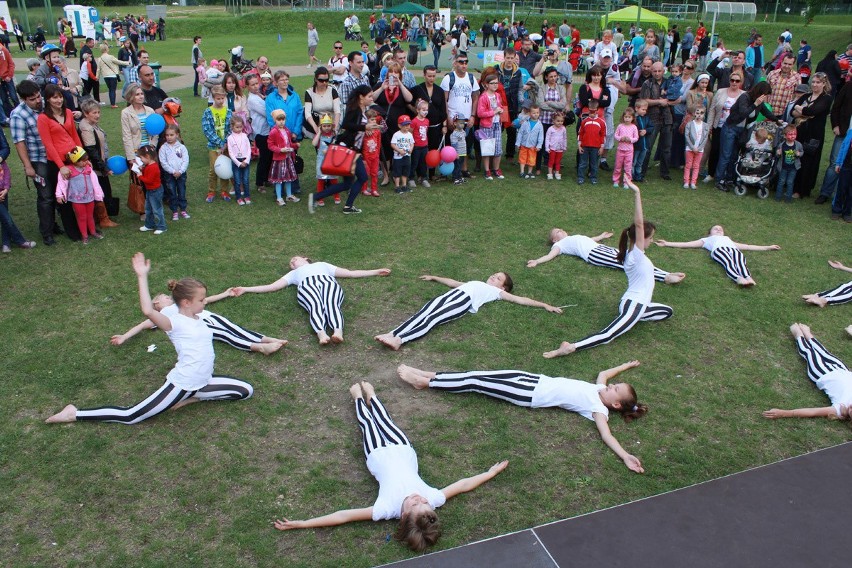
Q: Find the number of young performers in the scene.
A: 11